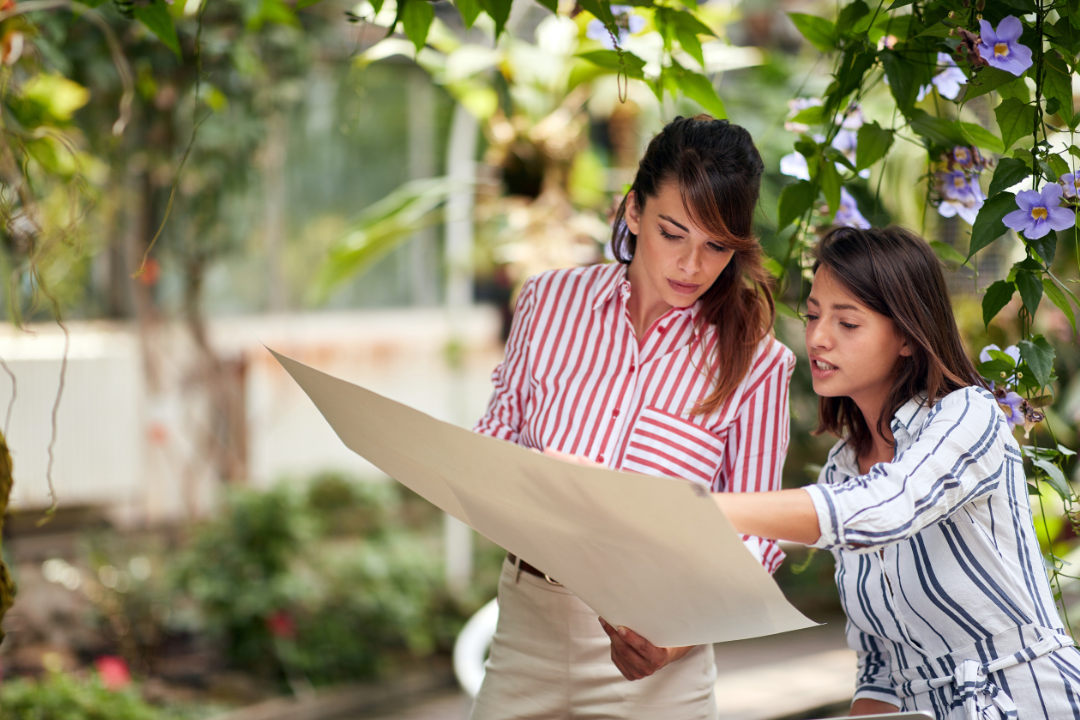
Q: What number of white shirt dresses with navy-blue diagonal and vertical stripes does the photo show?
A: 1